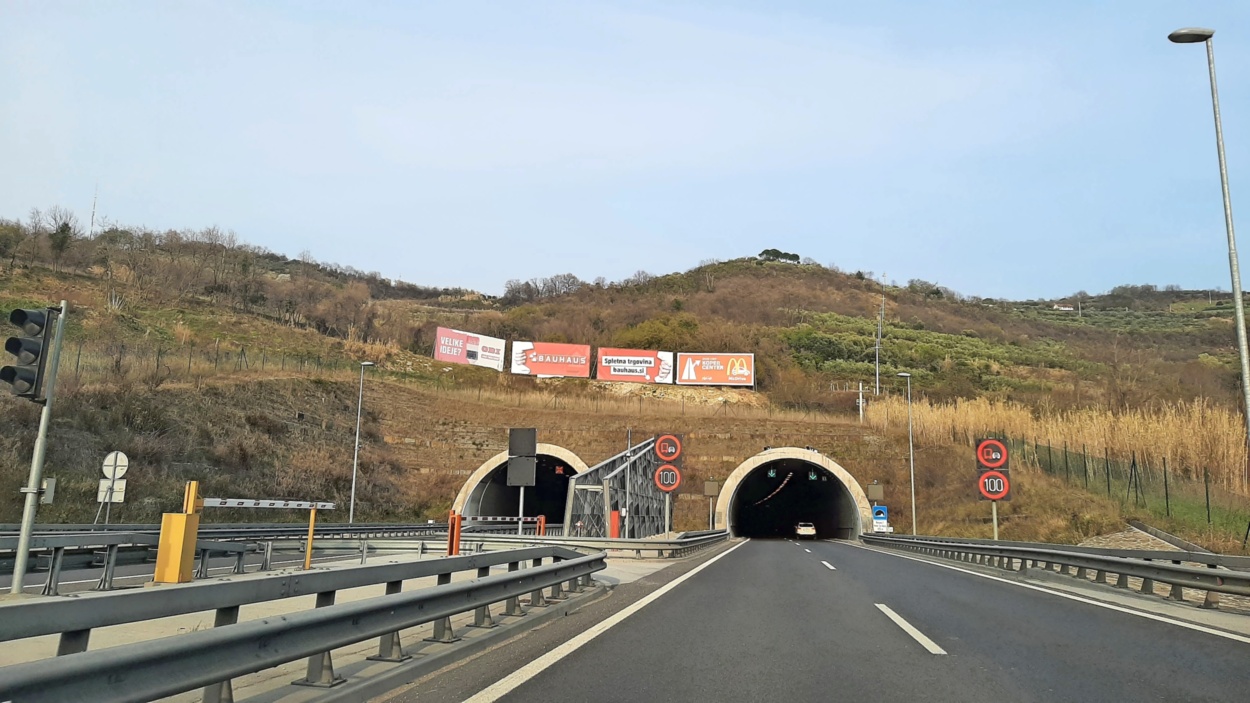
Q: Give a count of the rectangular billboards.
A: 4